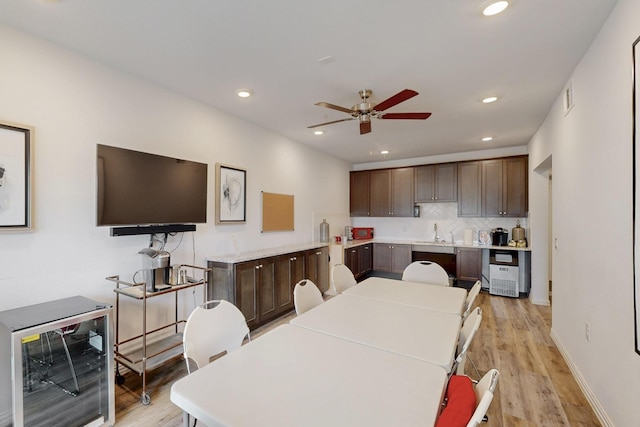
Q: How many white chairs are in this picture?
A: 7